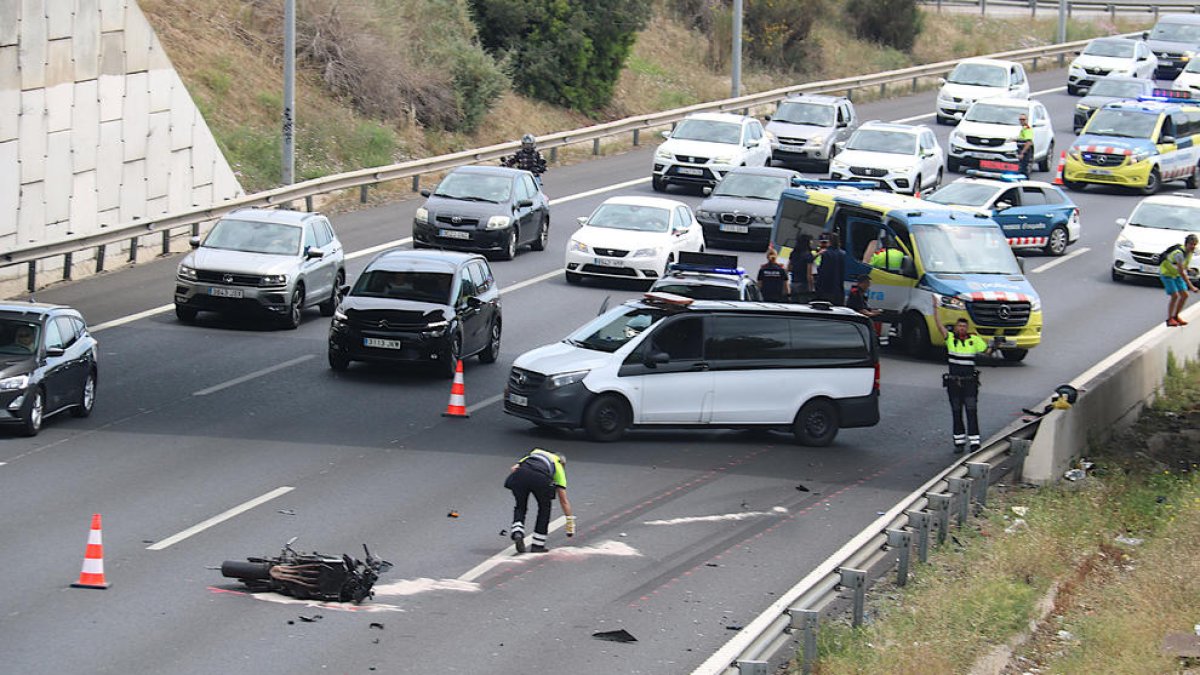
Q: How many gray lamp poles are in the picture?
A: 3